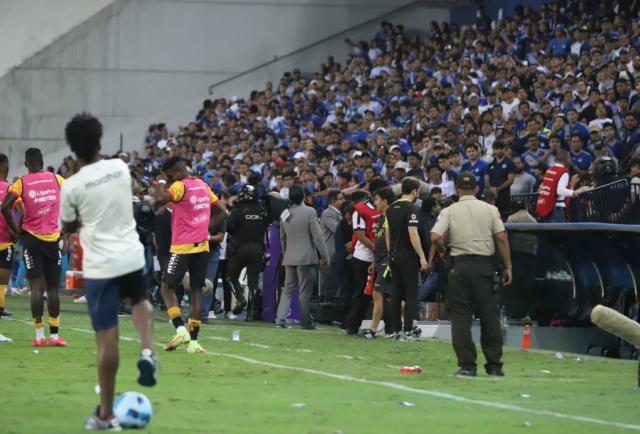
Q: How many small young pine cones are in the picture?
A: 0